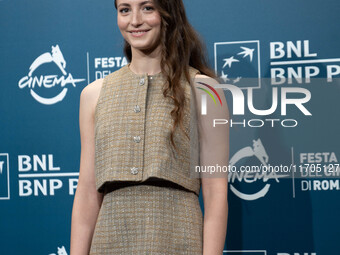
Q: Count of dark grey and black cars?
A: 0